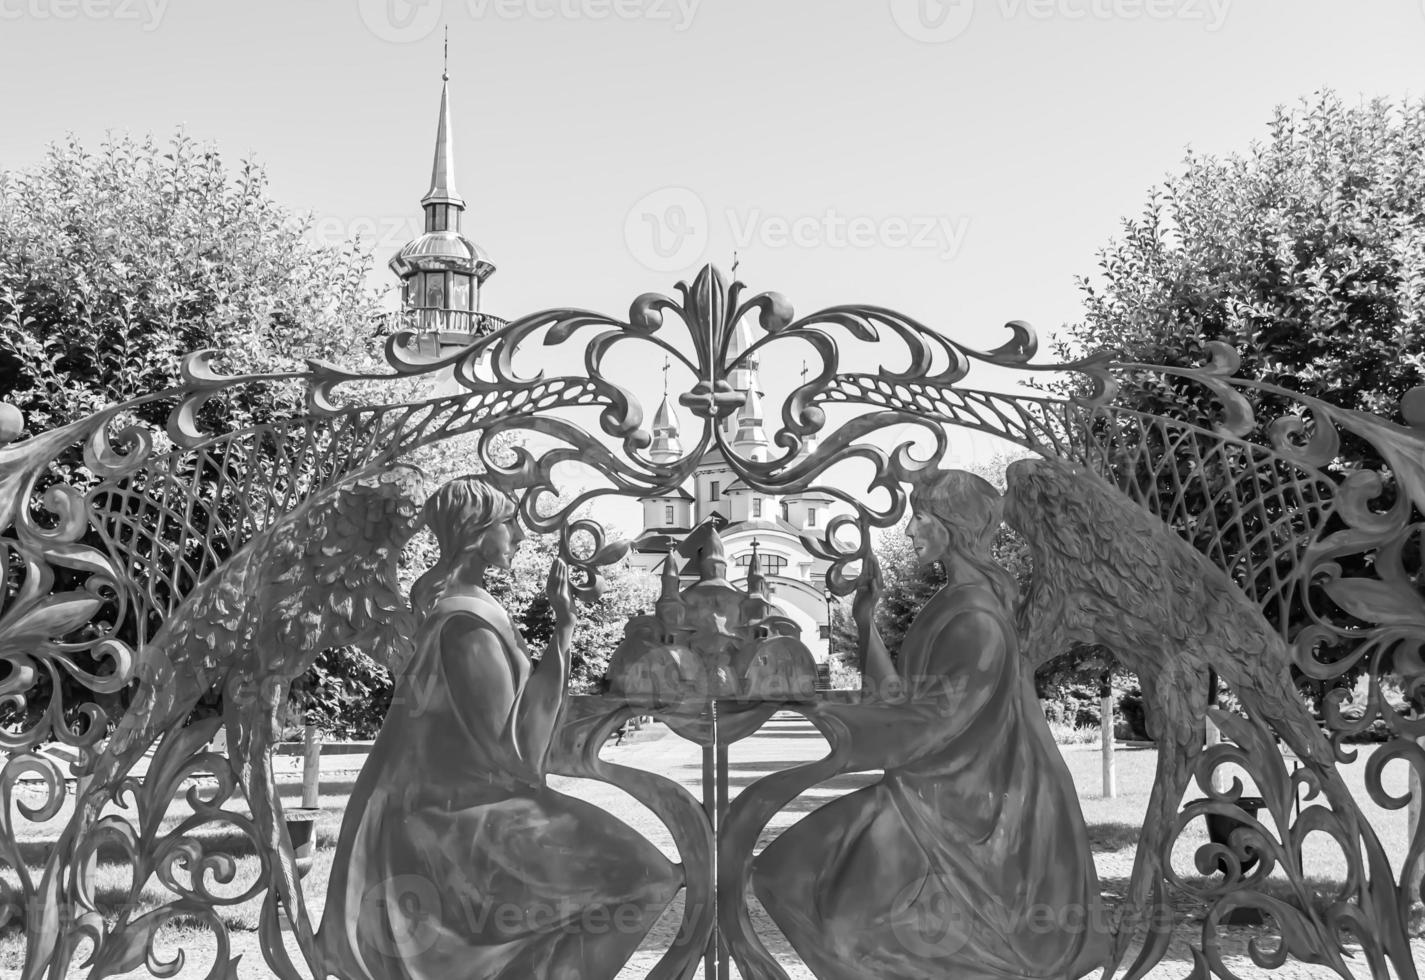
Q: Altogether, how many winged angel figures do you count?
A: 2